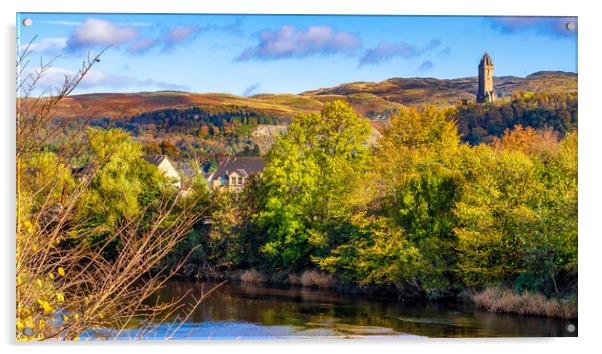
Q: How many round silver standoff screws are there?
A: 4